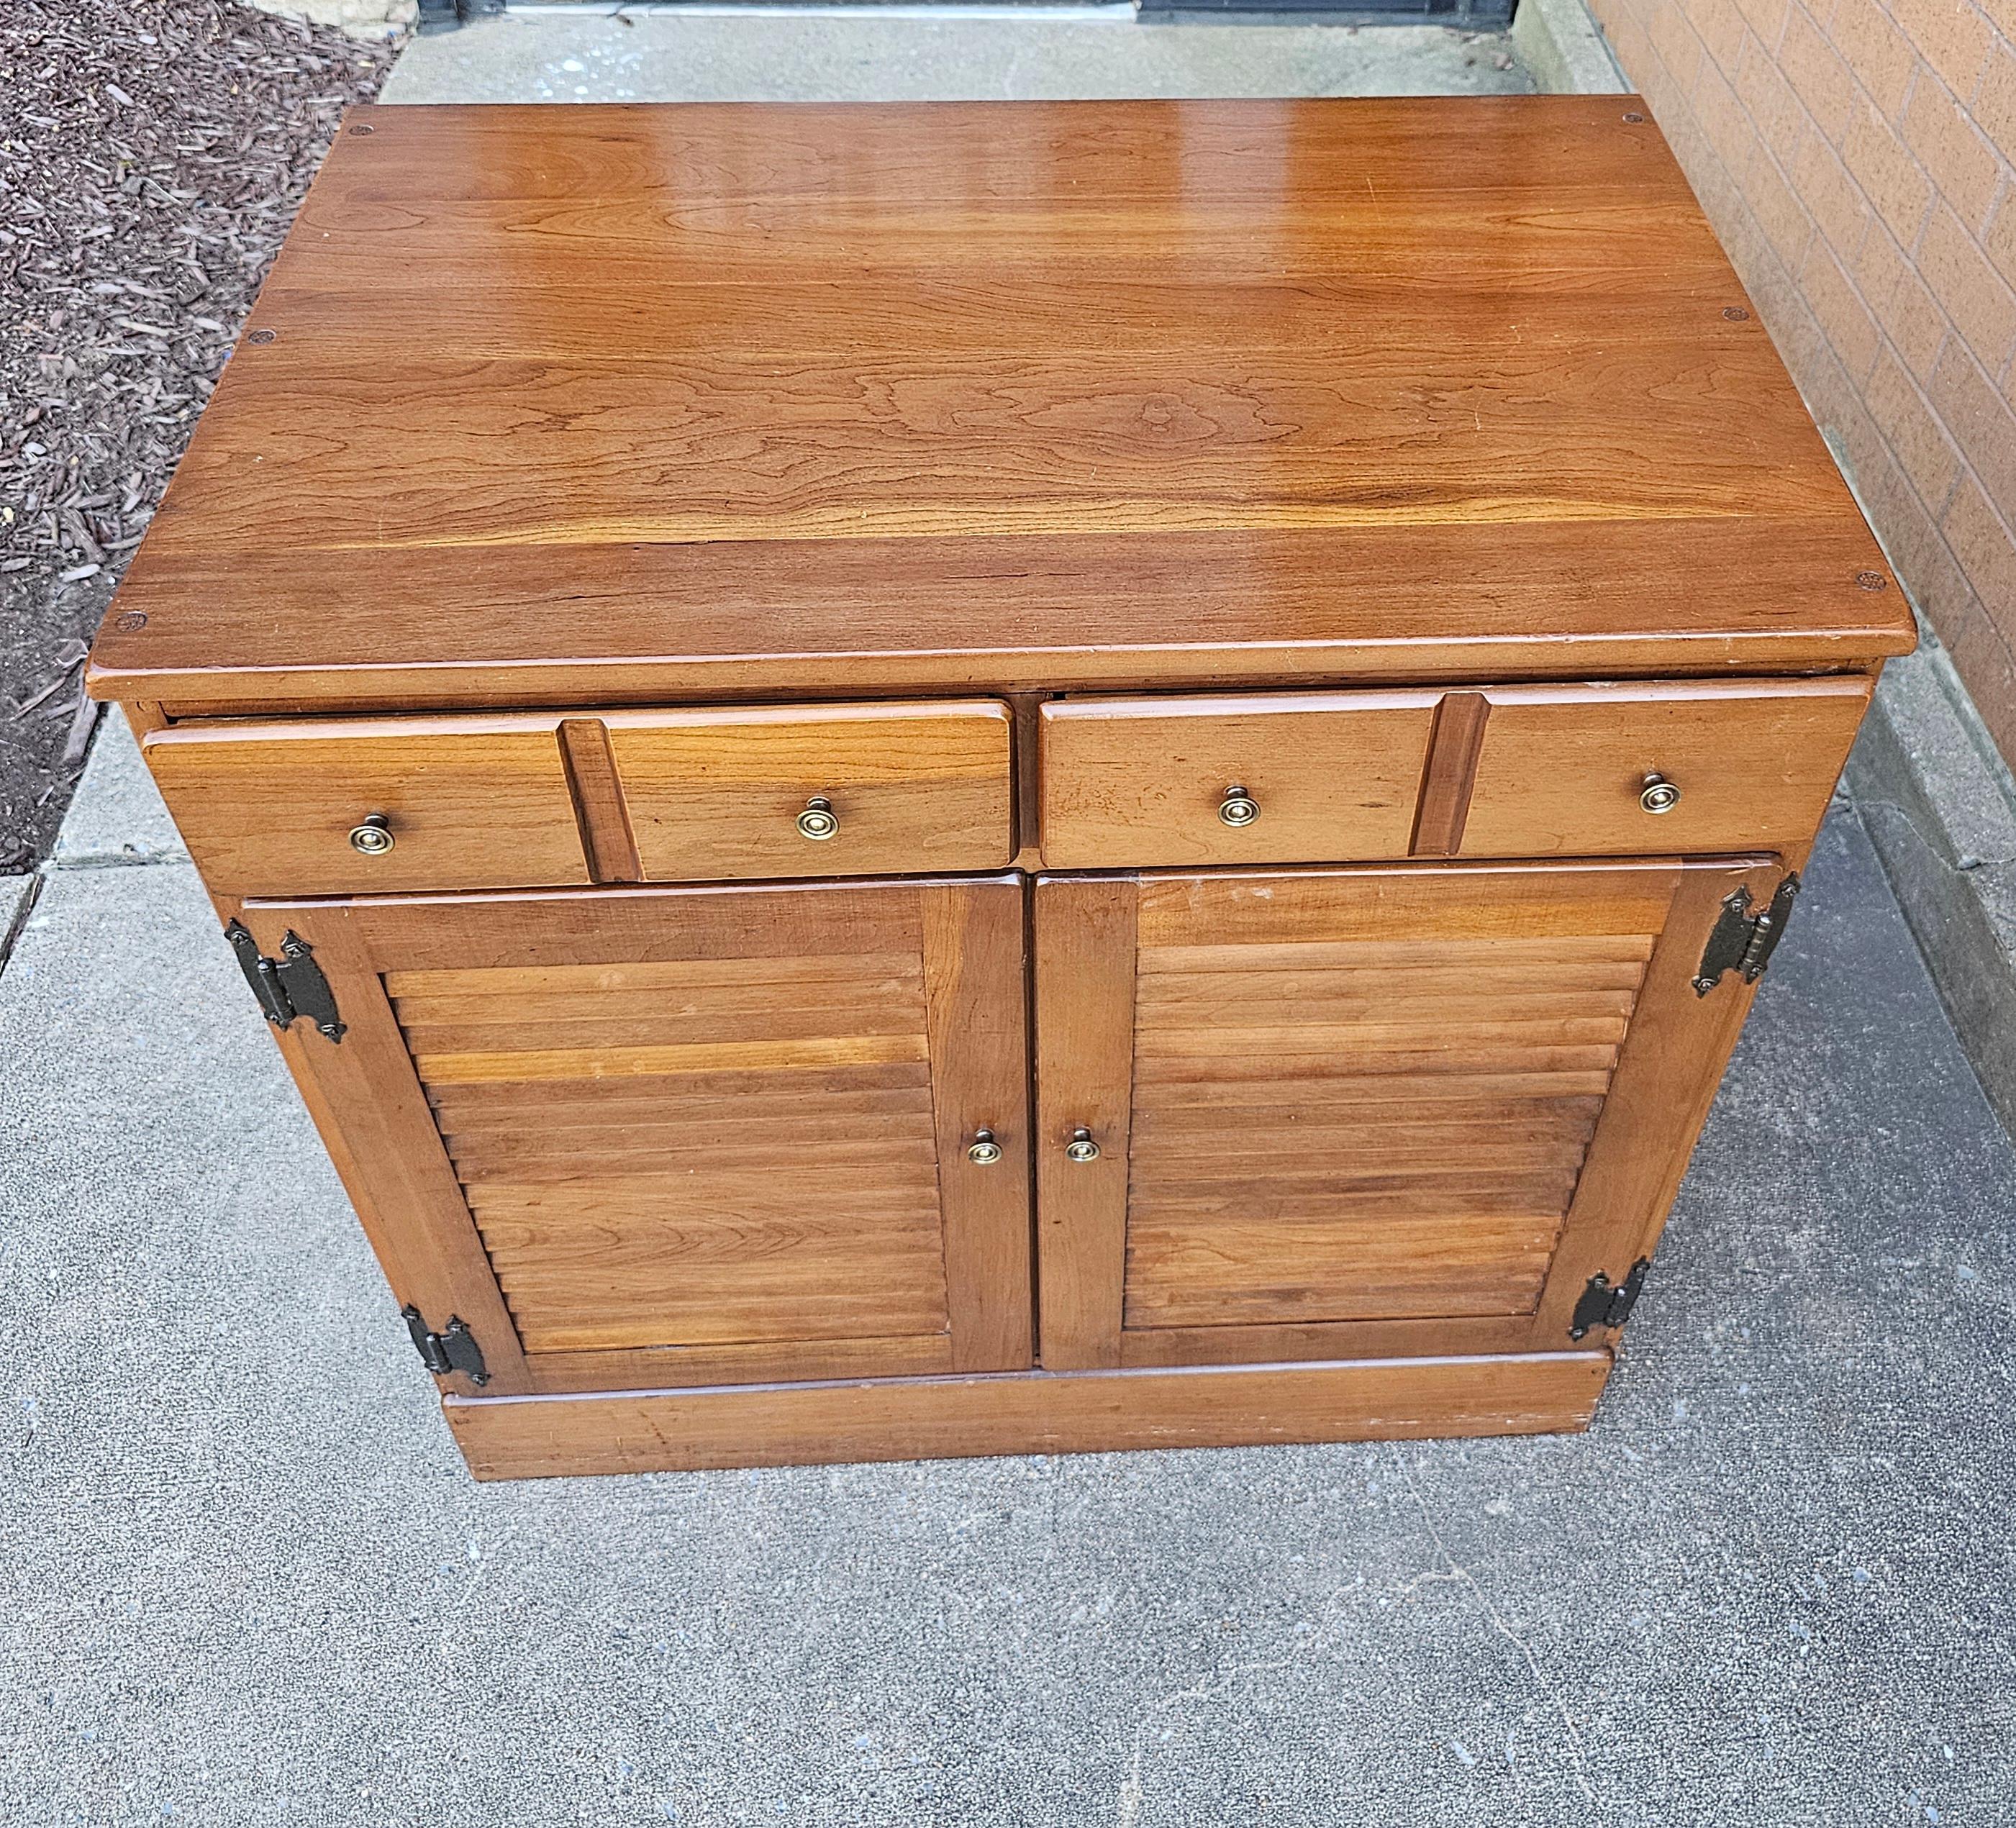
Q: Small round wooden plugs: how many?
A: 6